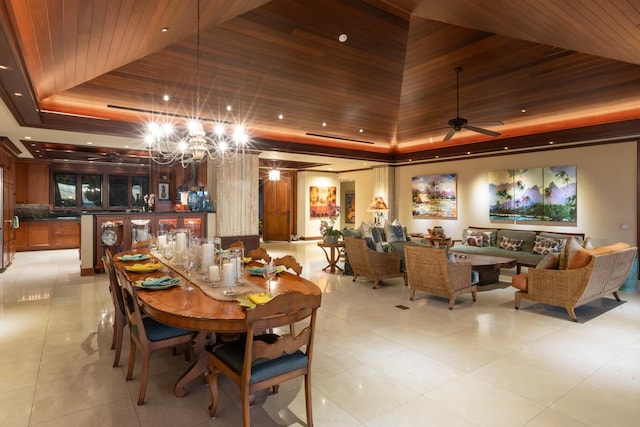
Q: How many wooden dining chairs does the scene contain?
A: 8